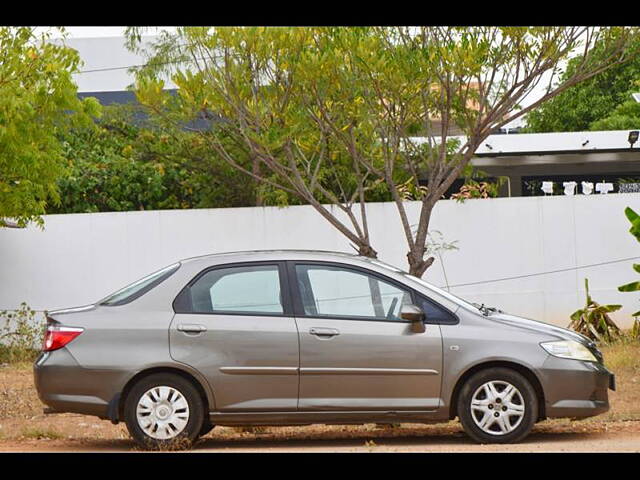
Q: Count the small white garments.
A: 4